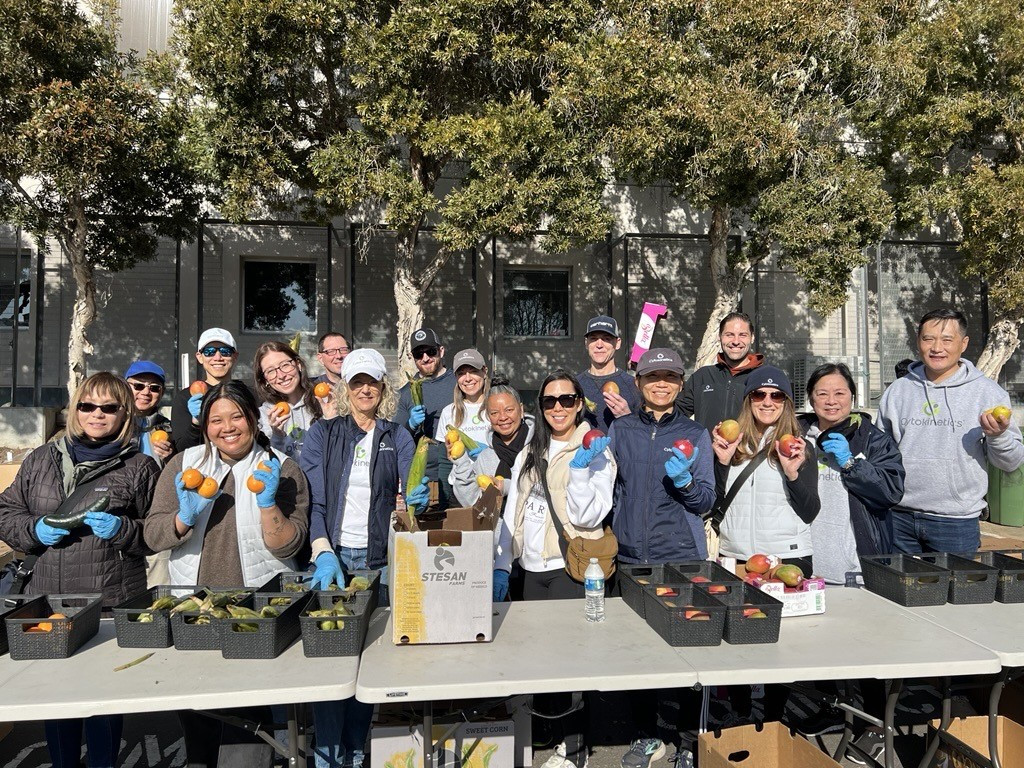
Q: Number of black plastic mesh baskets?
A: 15